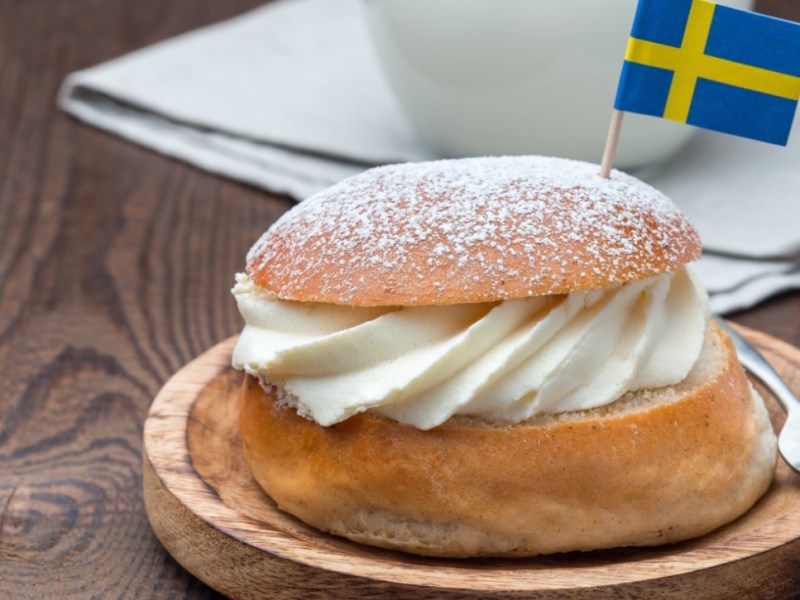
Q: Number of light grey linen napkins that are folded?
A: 1